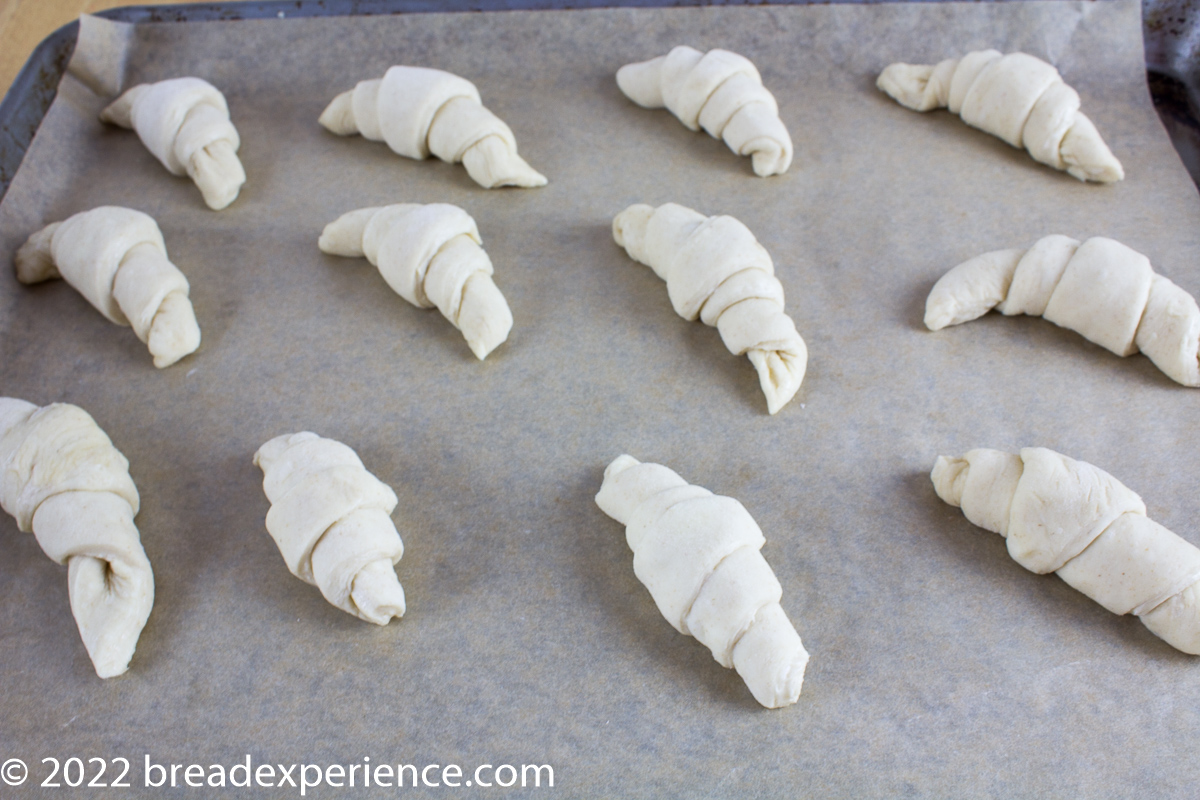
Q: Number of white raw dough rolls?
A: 12